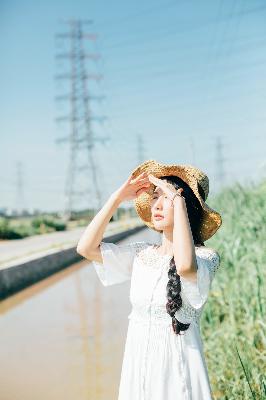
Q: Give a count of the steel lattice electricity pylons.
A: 4